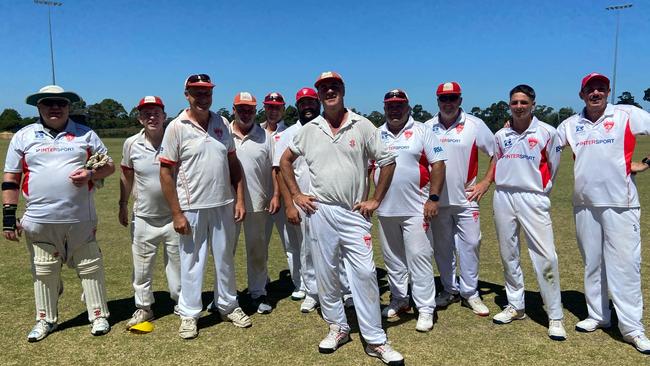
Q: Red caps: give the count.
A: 9